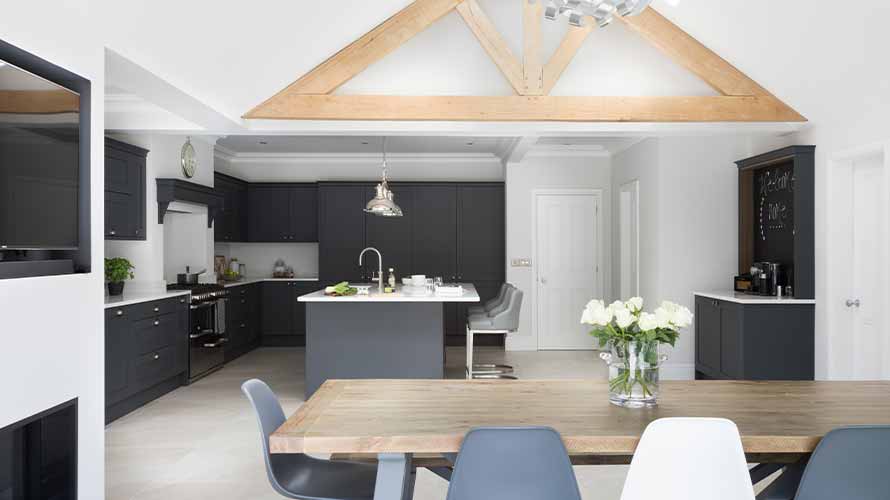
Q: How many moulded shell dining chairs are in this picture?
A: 4